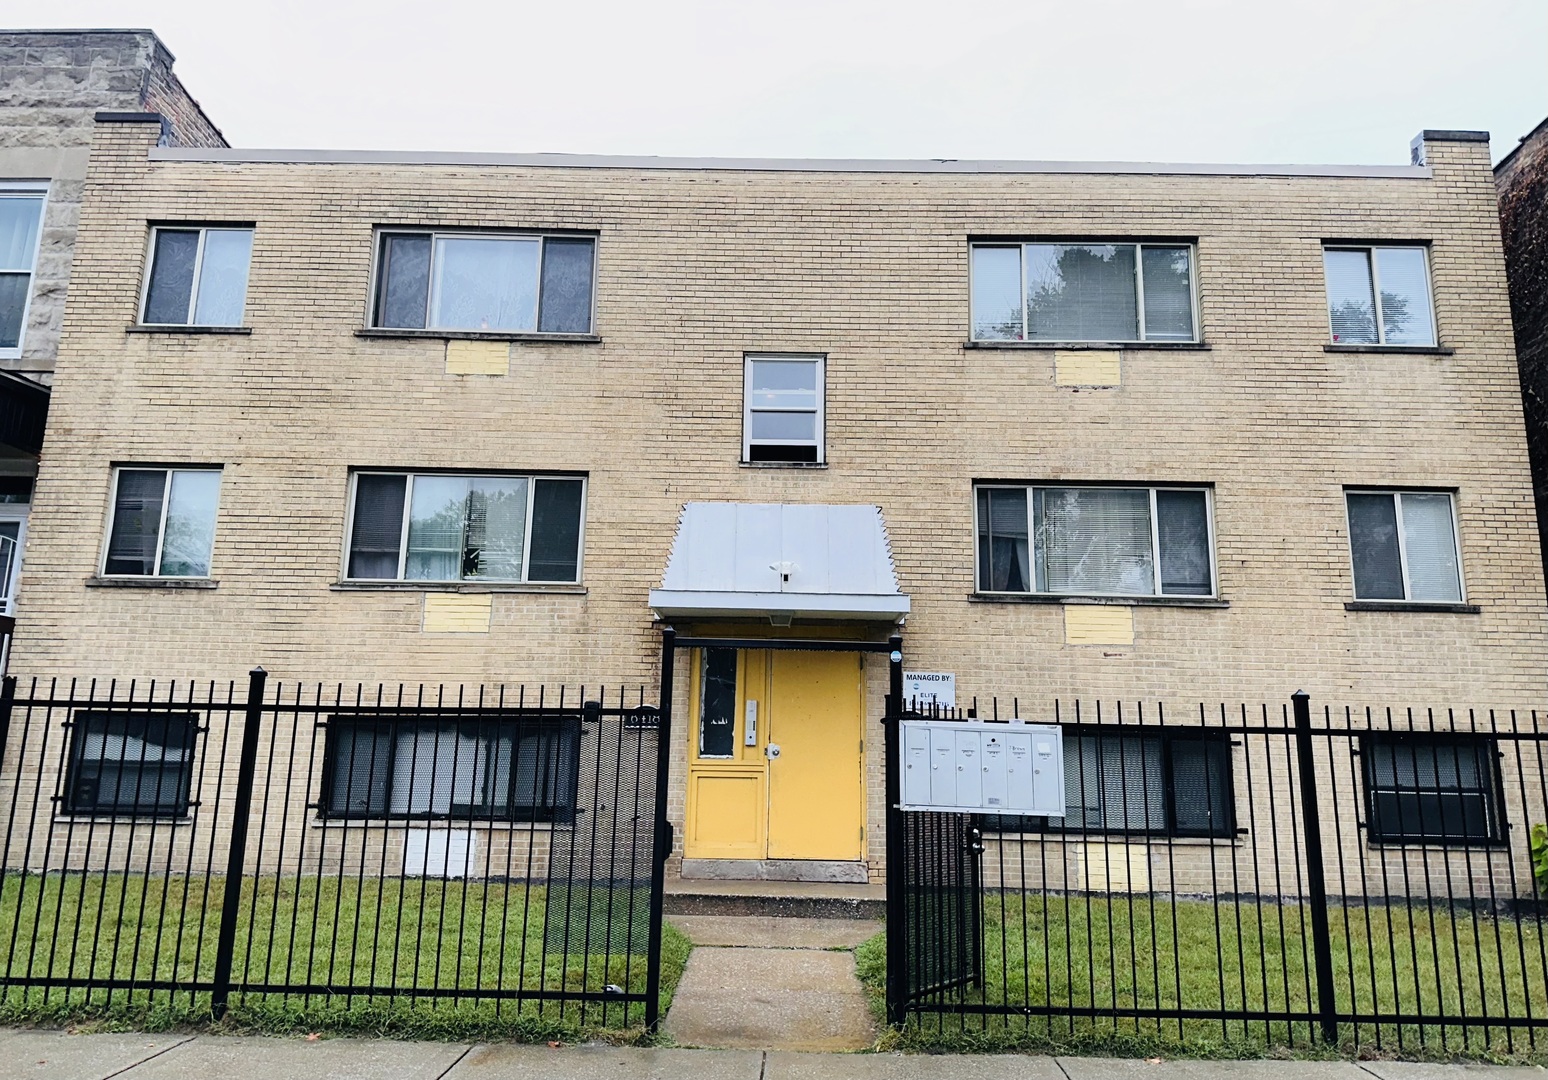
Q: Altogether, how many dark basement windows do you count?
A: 4